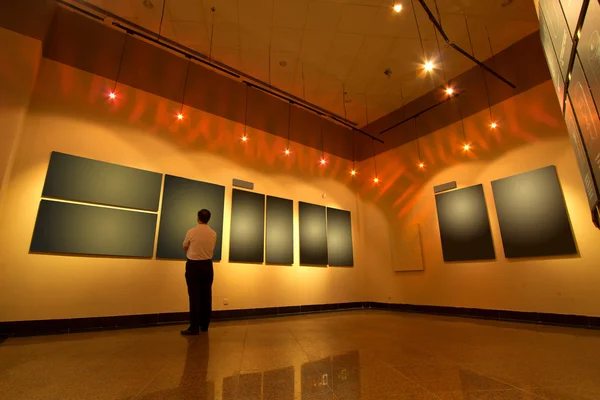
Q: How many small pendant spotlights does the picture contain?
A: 13